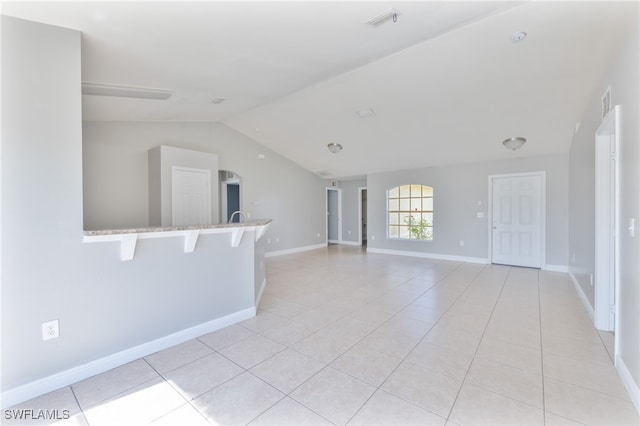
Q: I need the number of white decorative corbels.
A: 4